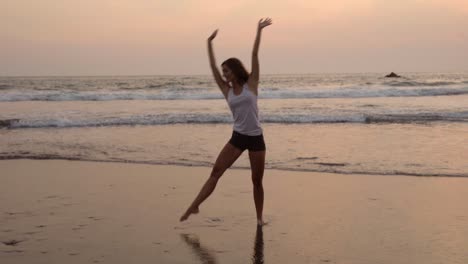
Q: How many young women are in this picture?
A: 1